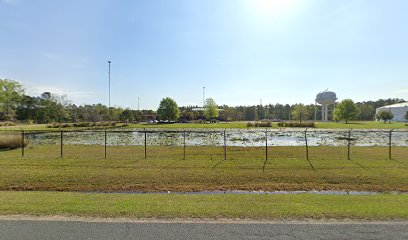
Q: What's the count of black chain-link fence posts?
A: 10